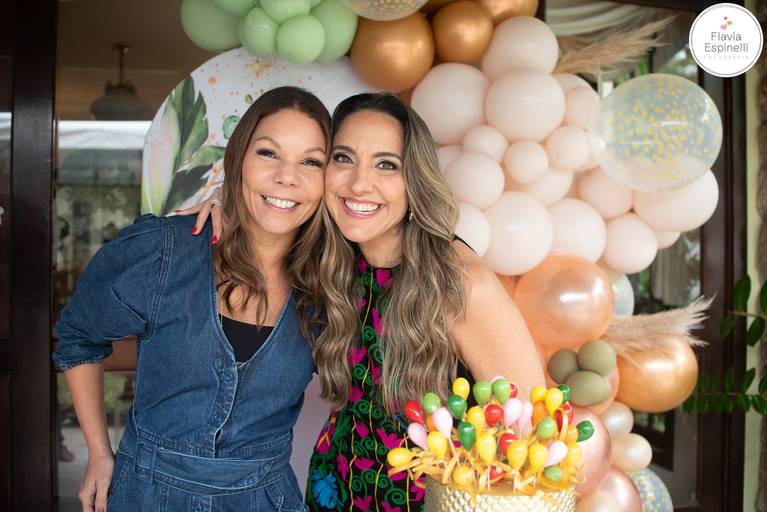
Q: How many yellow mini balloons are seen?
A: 11